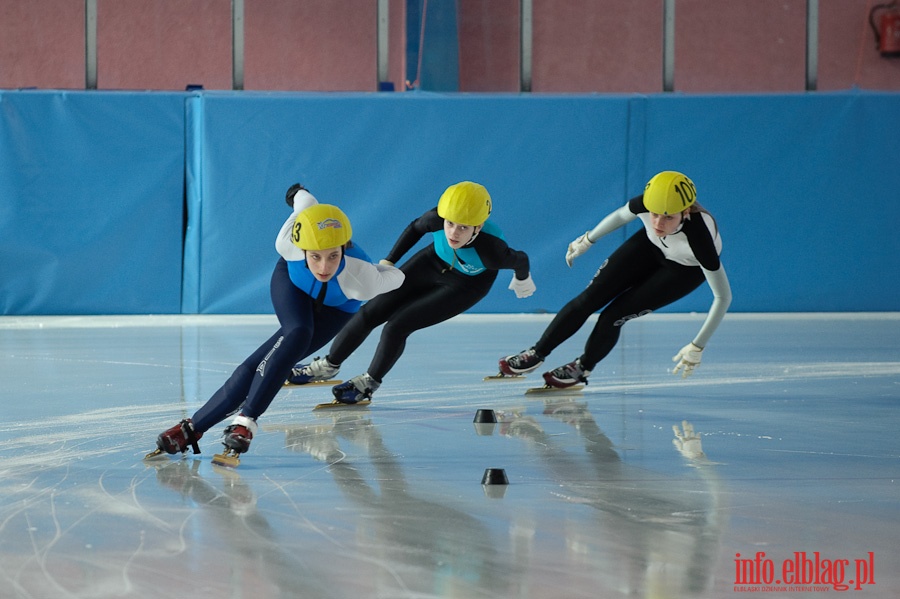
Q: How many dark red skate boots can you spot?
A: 4